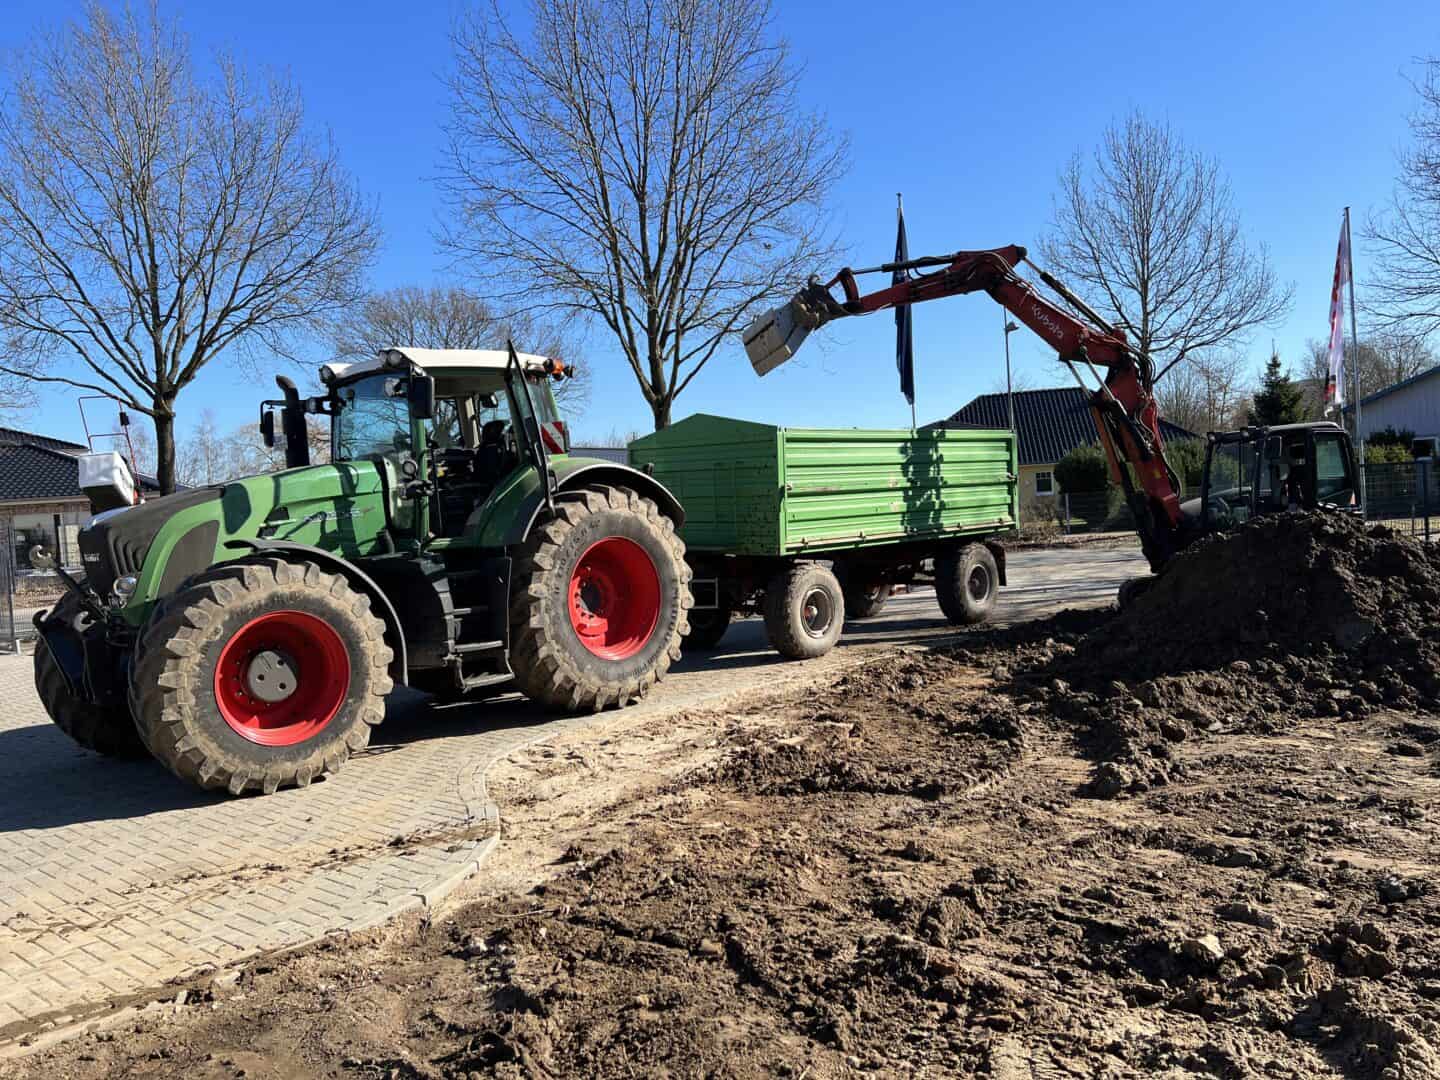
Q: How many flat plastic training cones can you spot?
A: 0